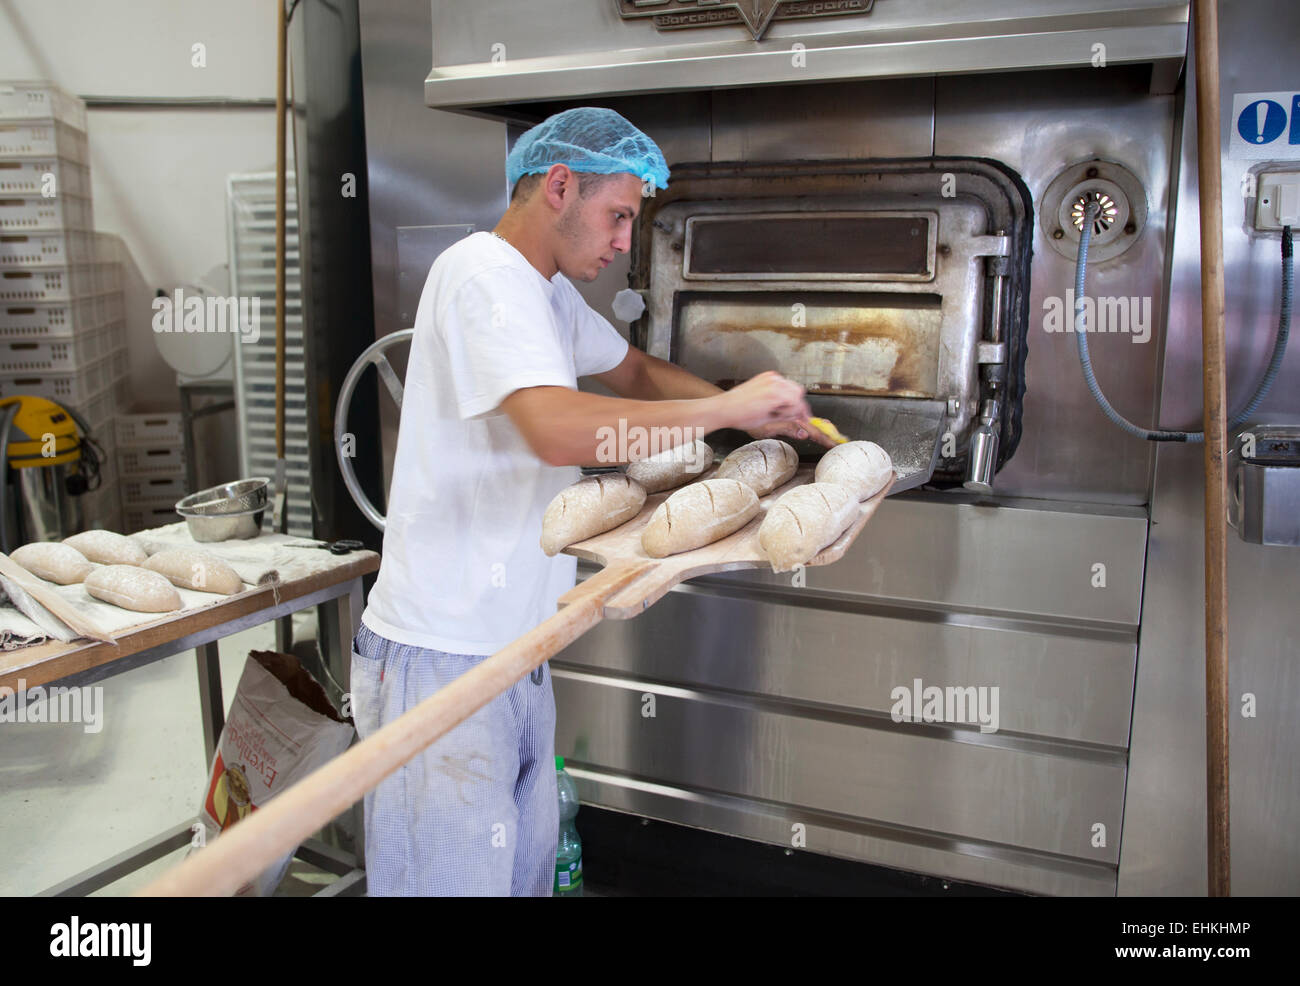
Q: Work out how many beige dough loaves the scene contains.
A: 10